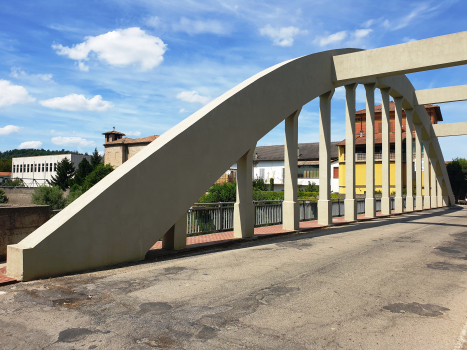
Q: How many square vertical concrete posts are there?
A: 14